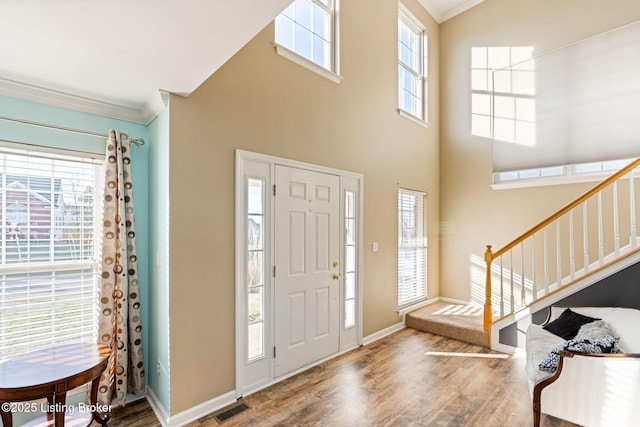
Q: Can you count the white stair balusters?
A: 11